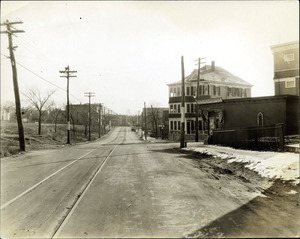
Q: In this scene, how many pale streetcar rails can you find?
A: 2